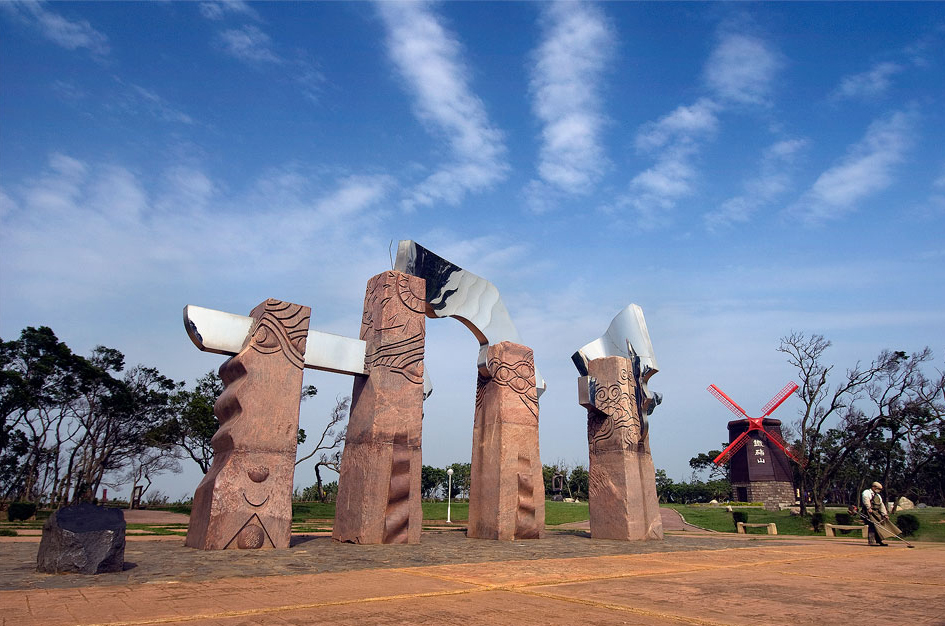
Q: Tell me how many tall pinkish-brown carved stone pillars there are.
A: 4